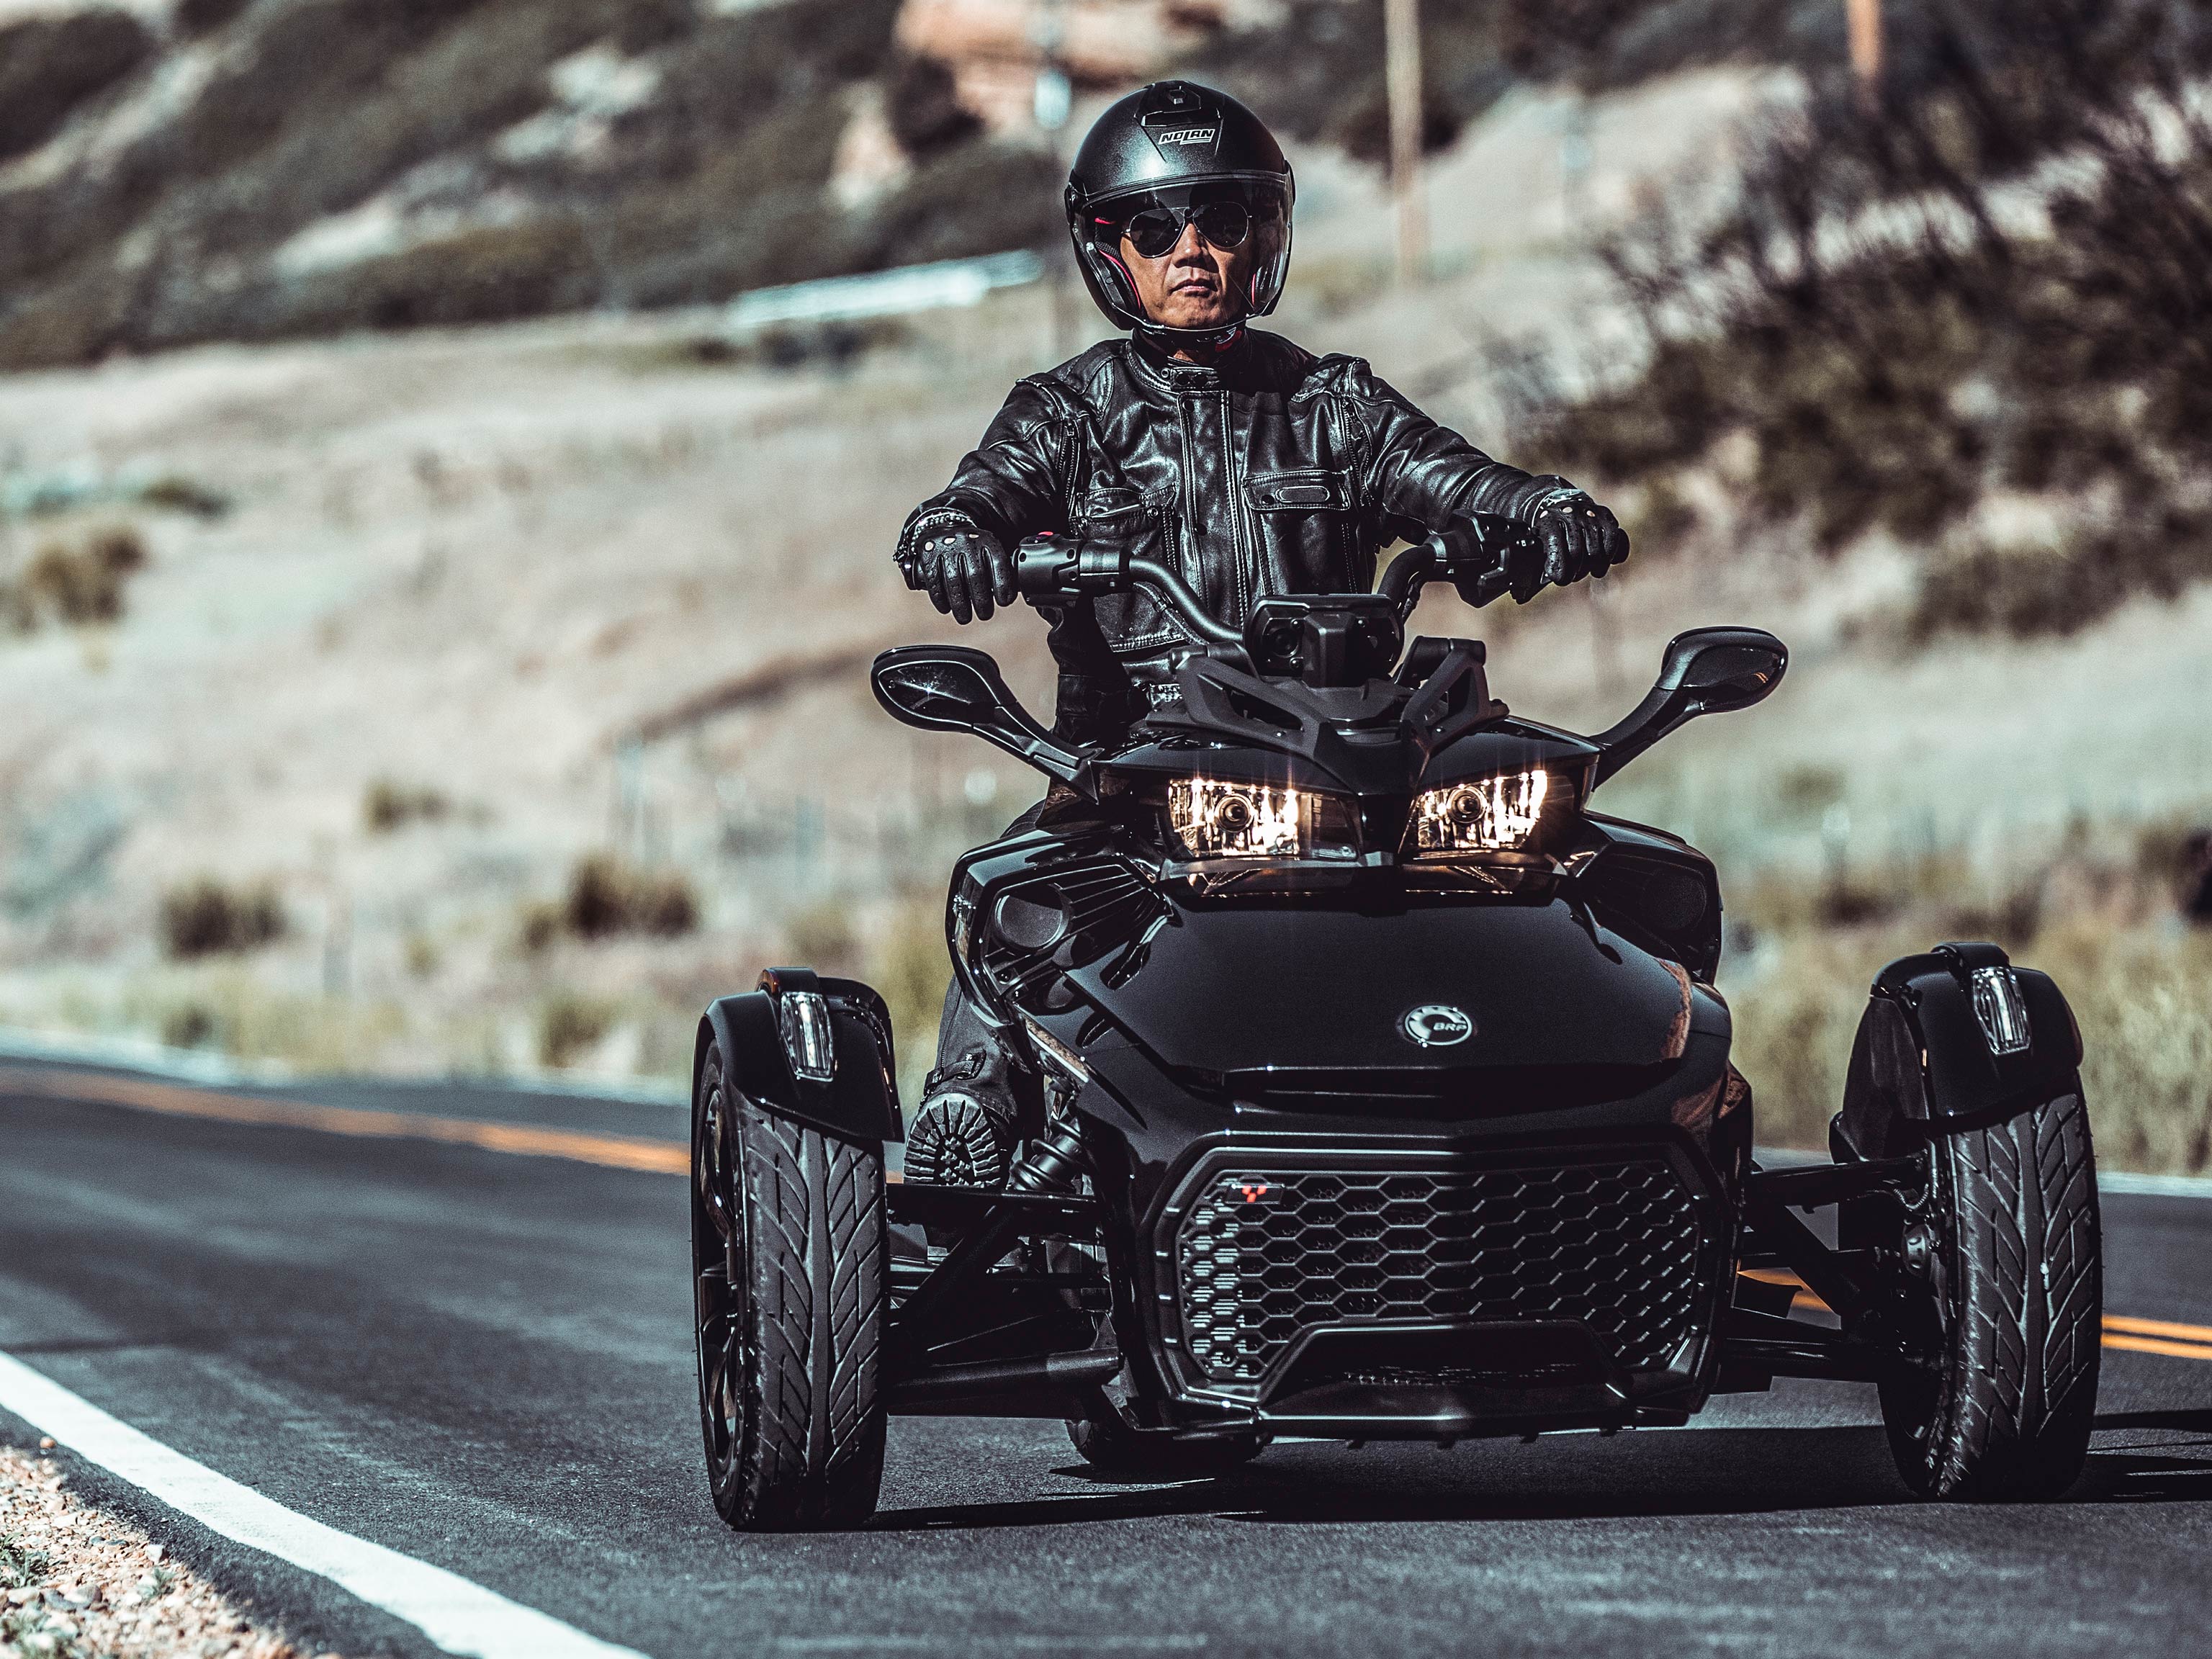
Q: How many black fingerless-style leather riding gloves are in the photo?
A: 2